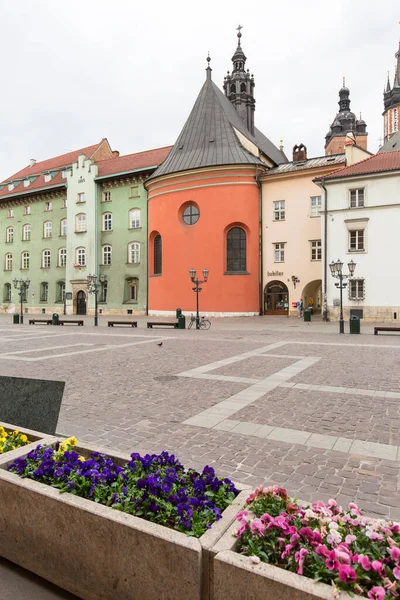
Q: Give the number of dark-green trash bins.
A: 6